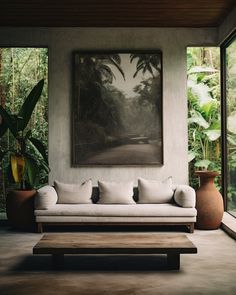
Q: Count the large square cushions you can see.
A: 3